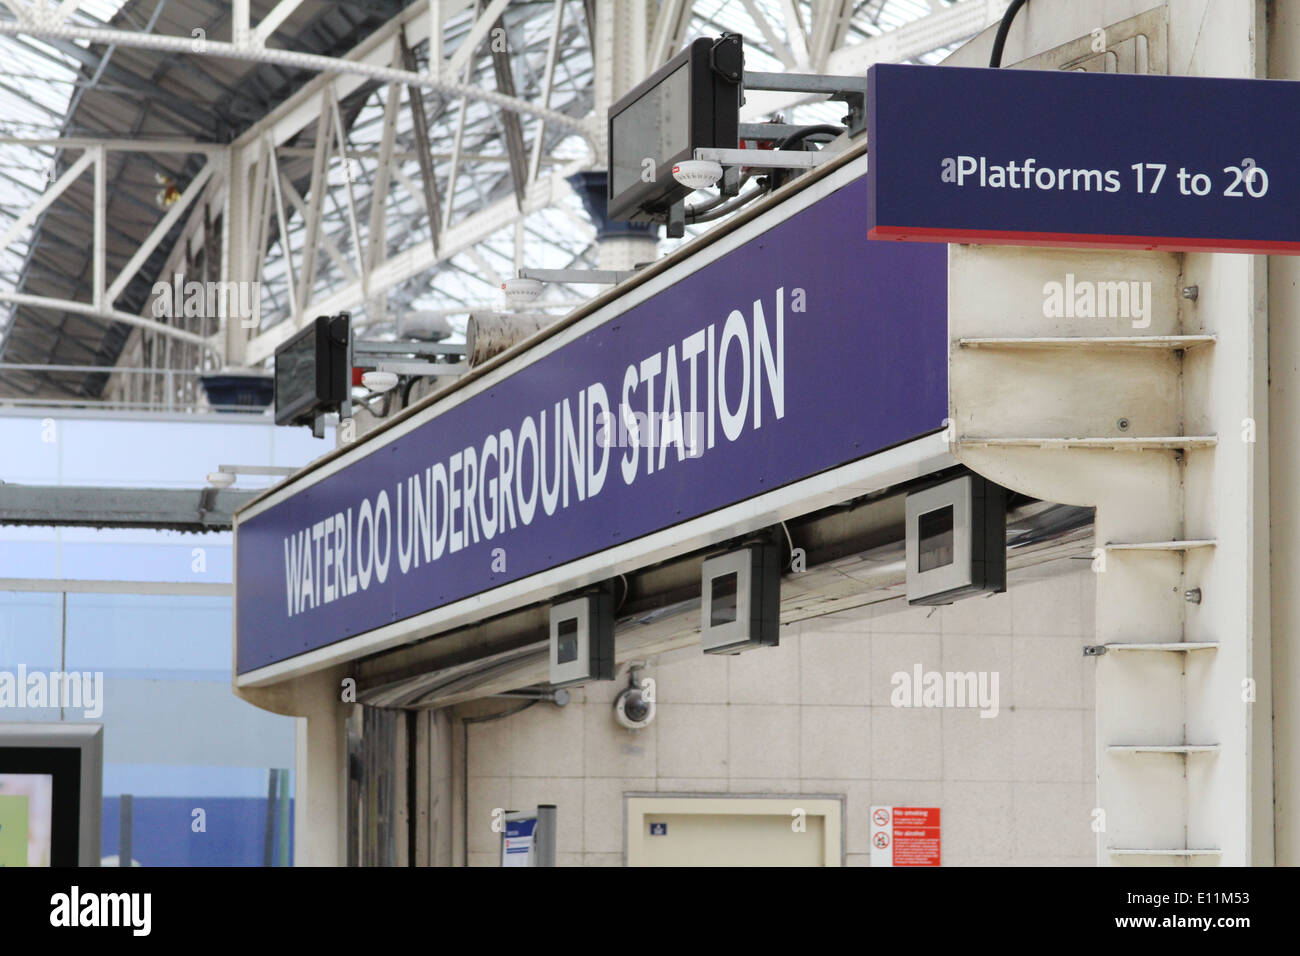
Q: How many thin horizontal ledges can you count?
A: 6